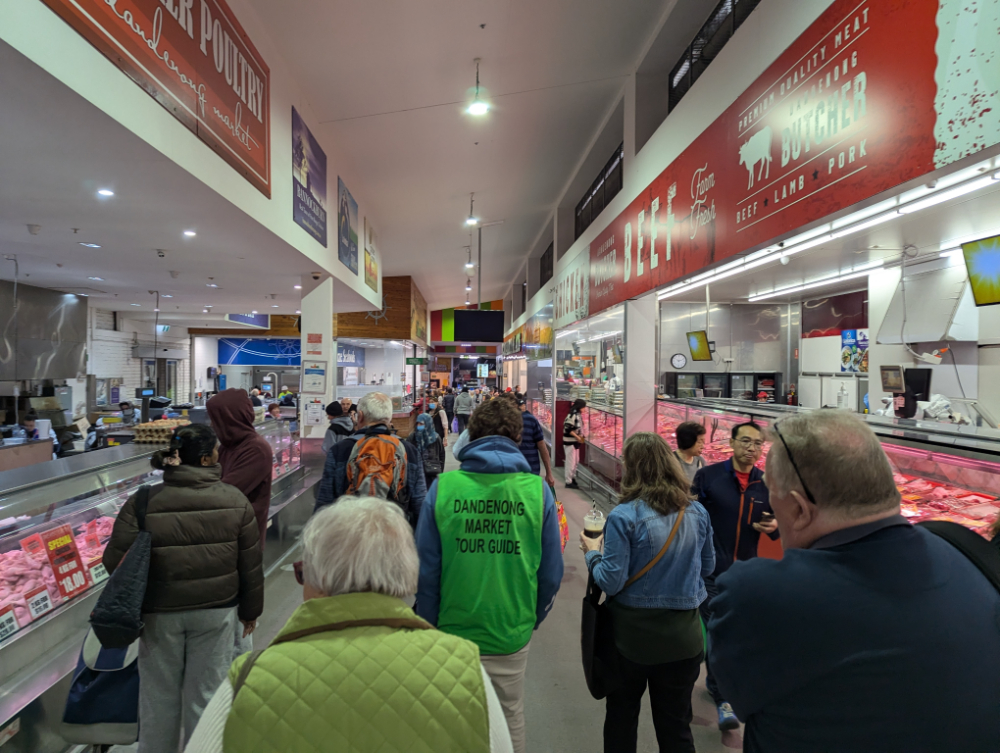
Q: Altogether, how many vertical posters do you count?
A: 3